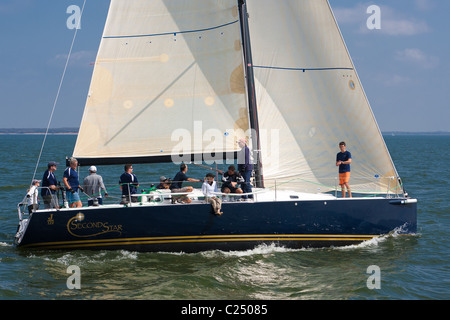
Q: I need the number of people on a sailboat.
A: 11